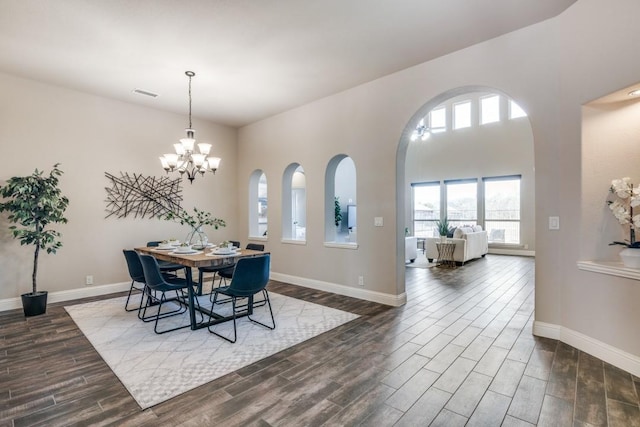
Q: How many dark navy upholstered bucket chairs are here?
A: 6